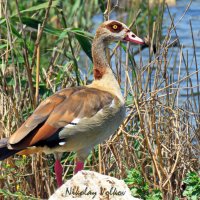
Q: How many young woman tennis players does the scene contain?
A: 0